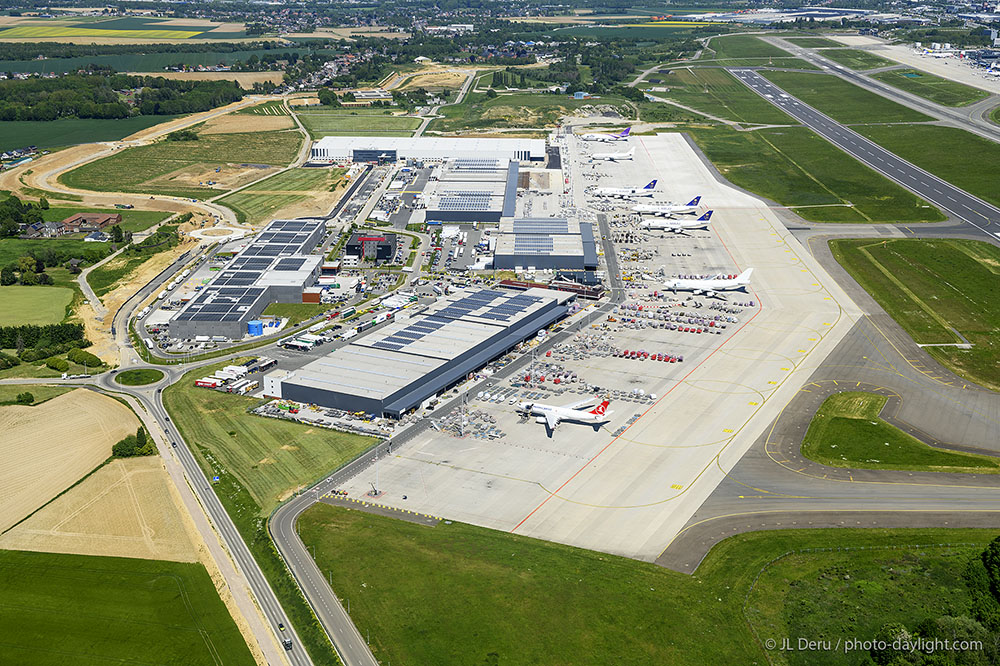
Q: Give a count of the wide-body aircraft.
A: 7